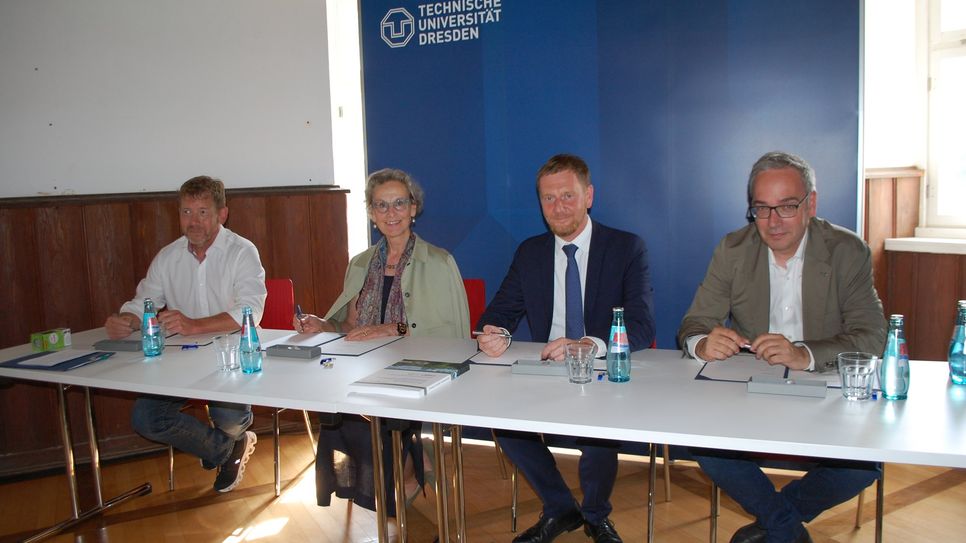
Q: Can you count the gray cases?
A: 4